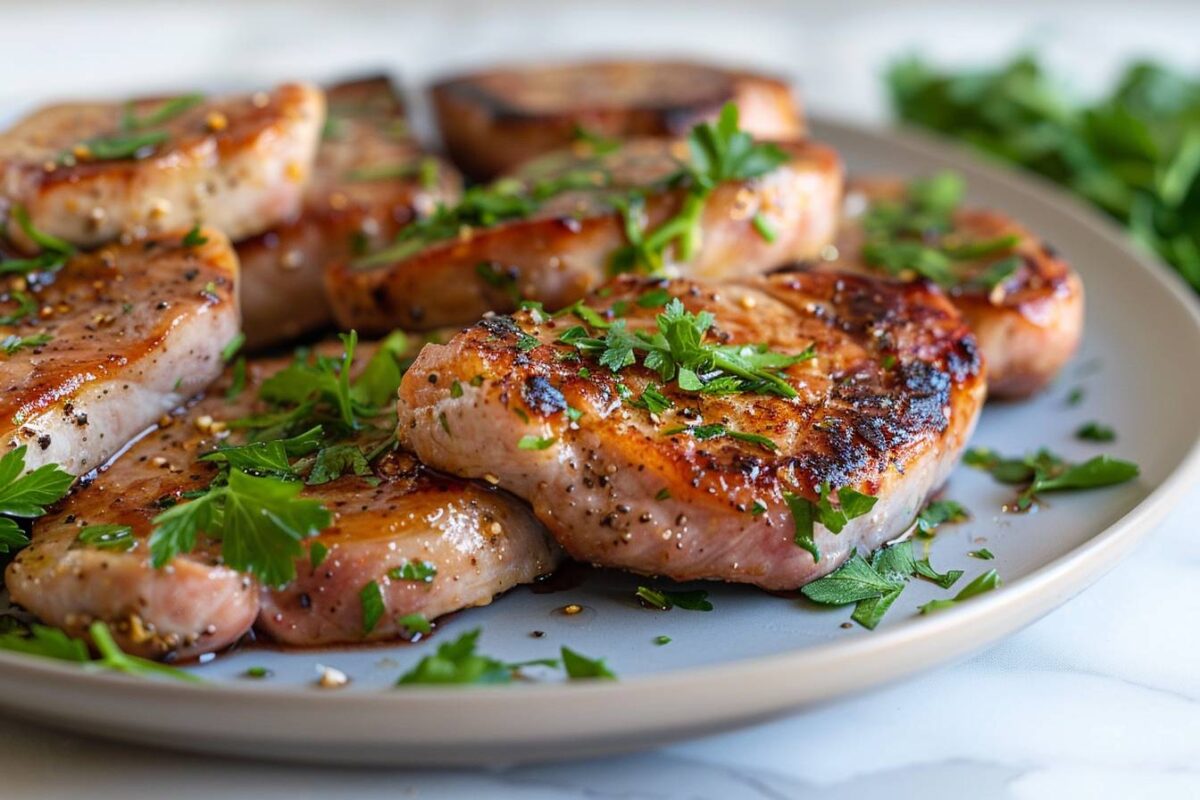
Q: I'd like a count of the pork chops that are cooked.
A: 8